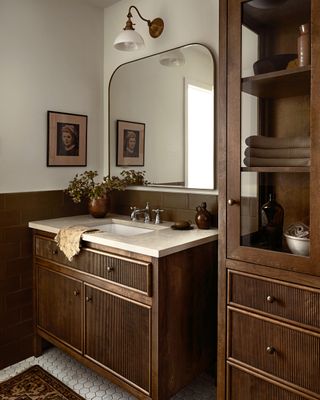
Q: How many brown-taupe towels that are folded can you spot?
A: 3